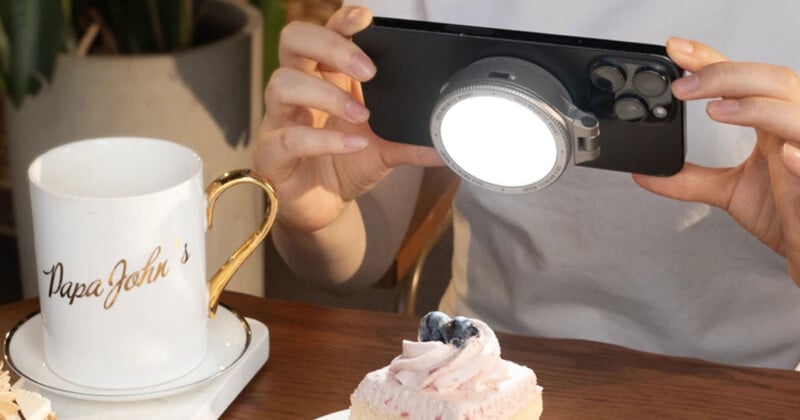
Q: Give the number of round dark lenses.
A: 3